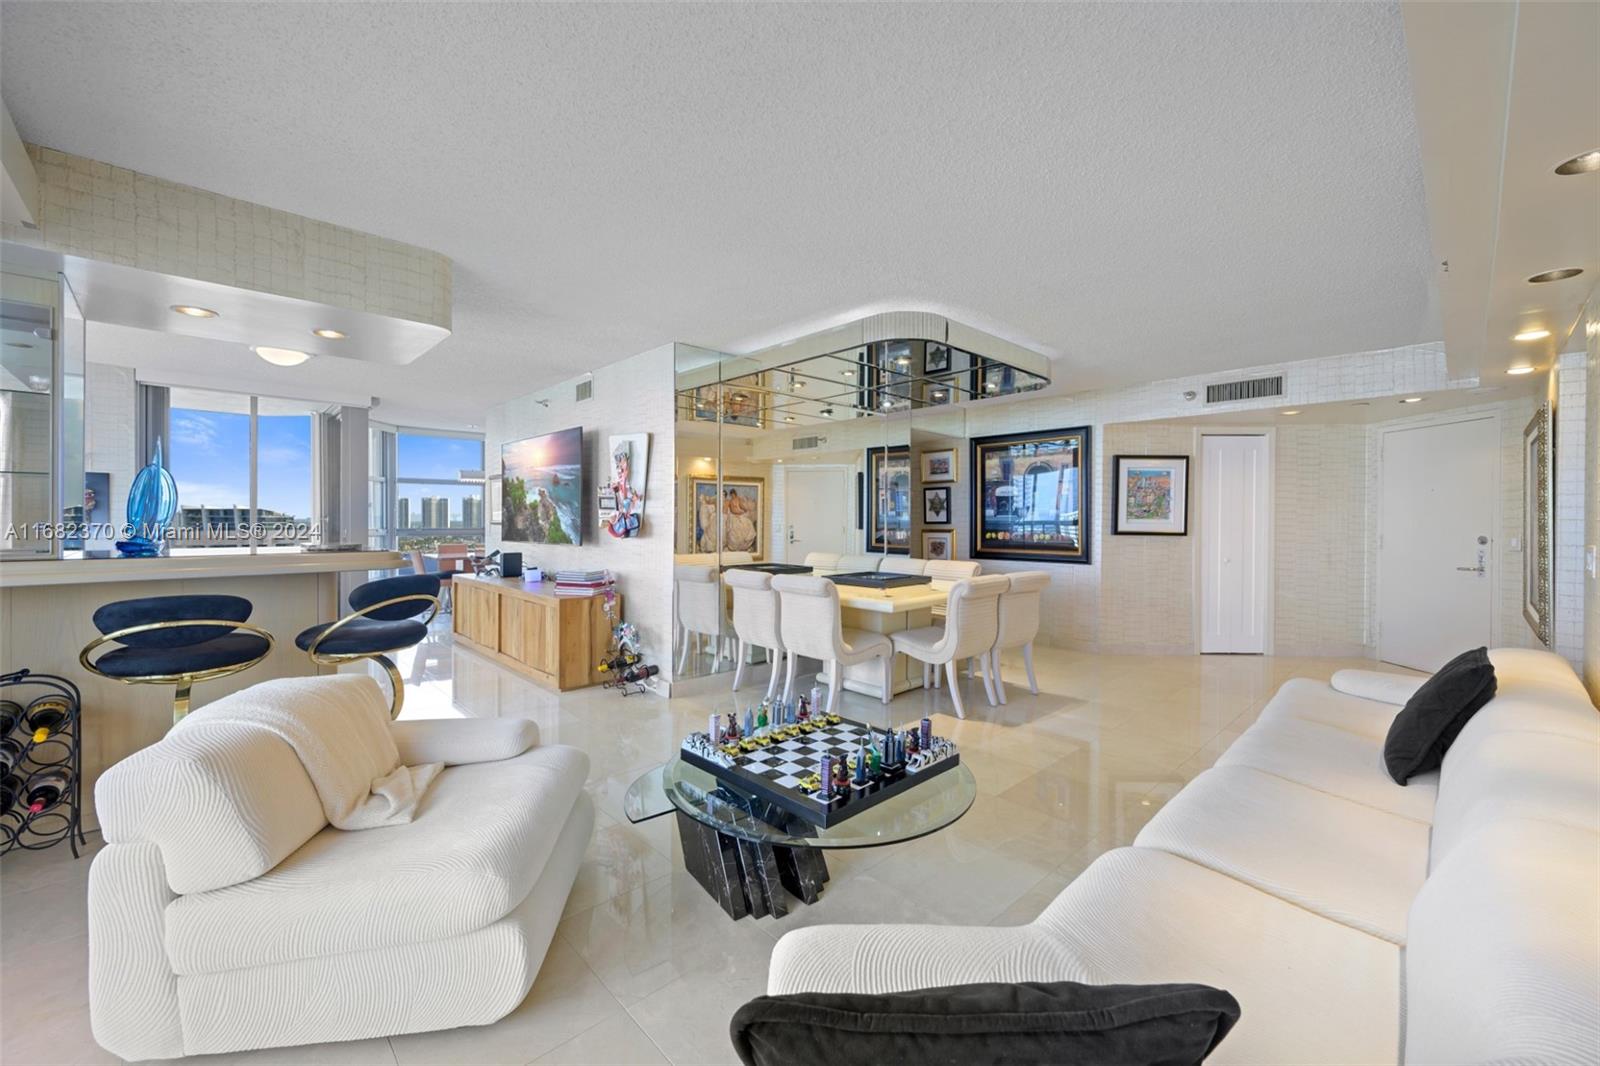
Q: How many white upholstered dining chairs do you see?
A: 6